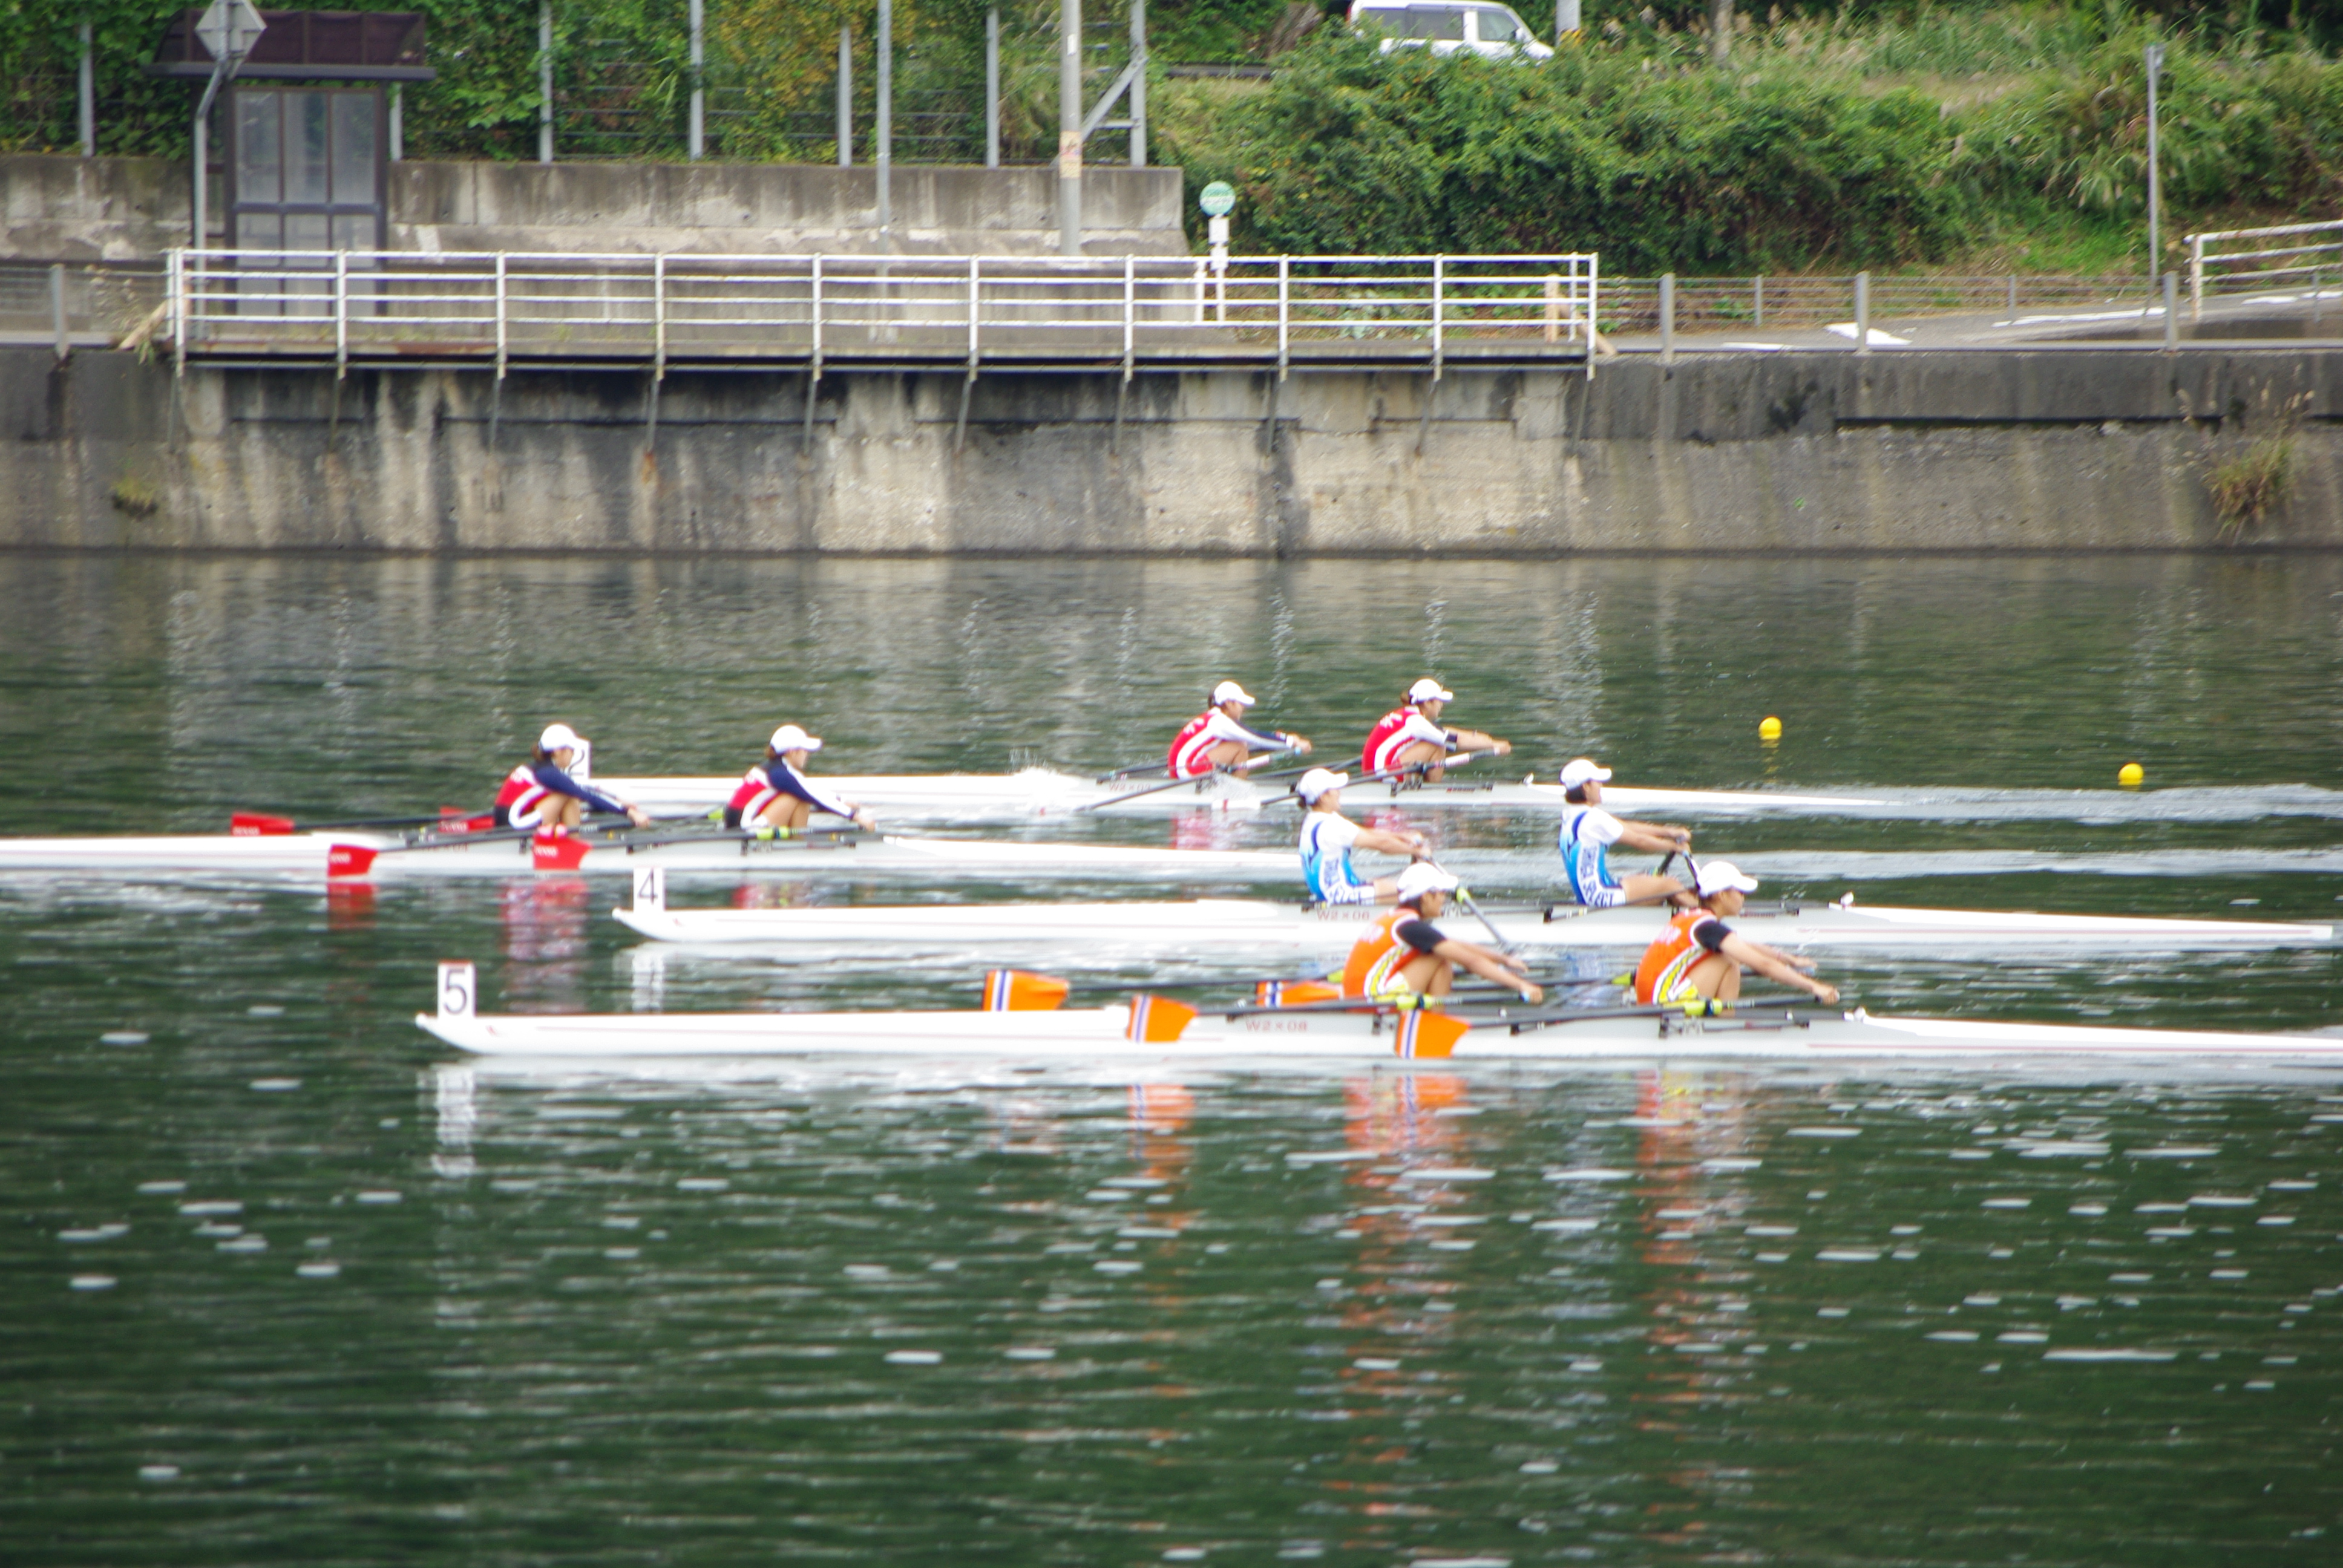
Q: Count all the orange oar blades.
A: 4